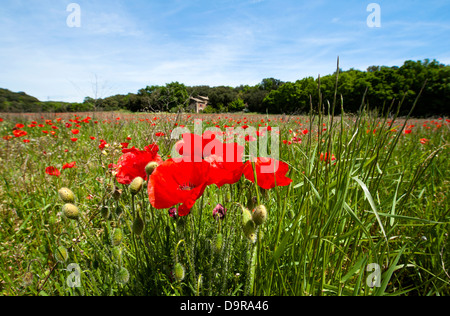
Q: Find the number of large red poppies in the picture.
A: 4